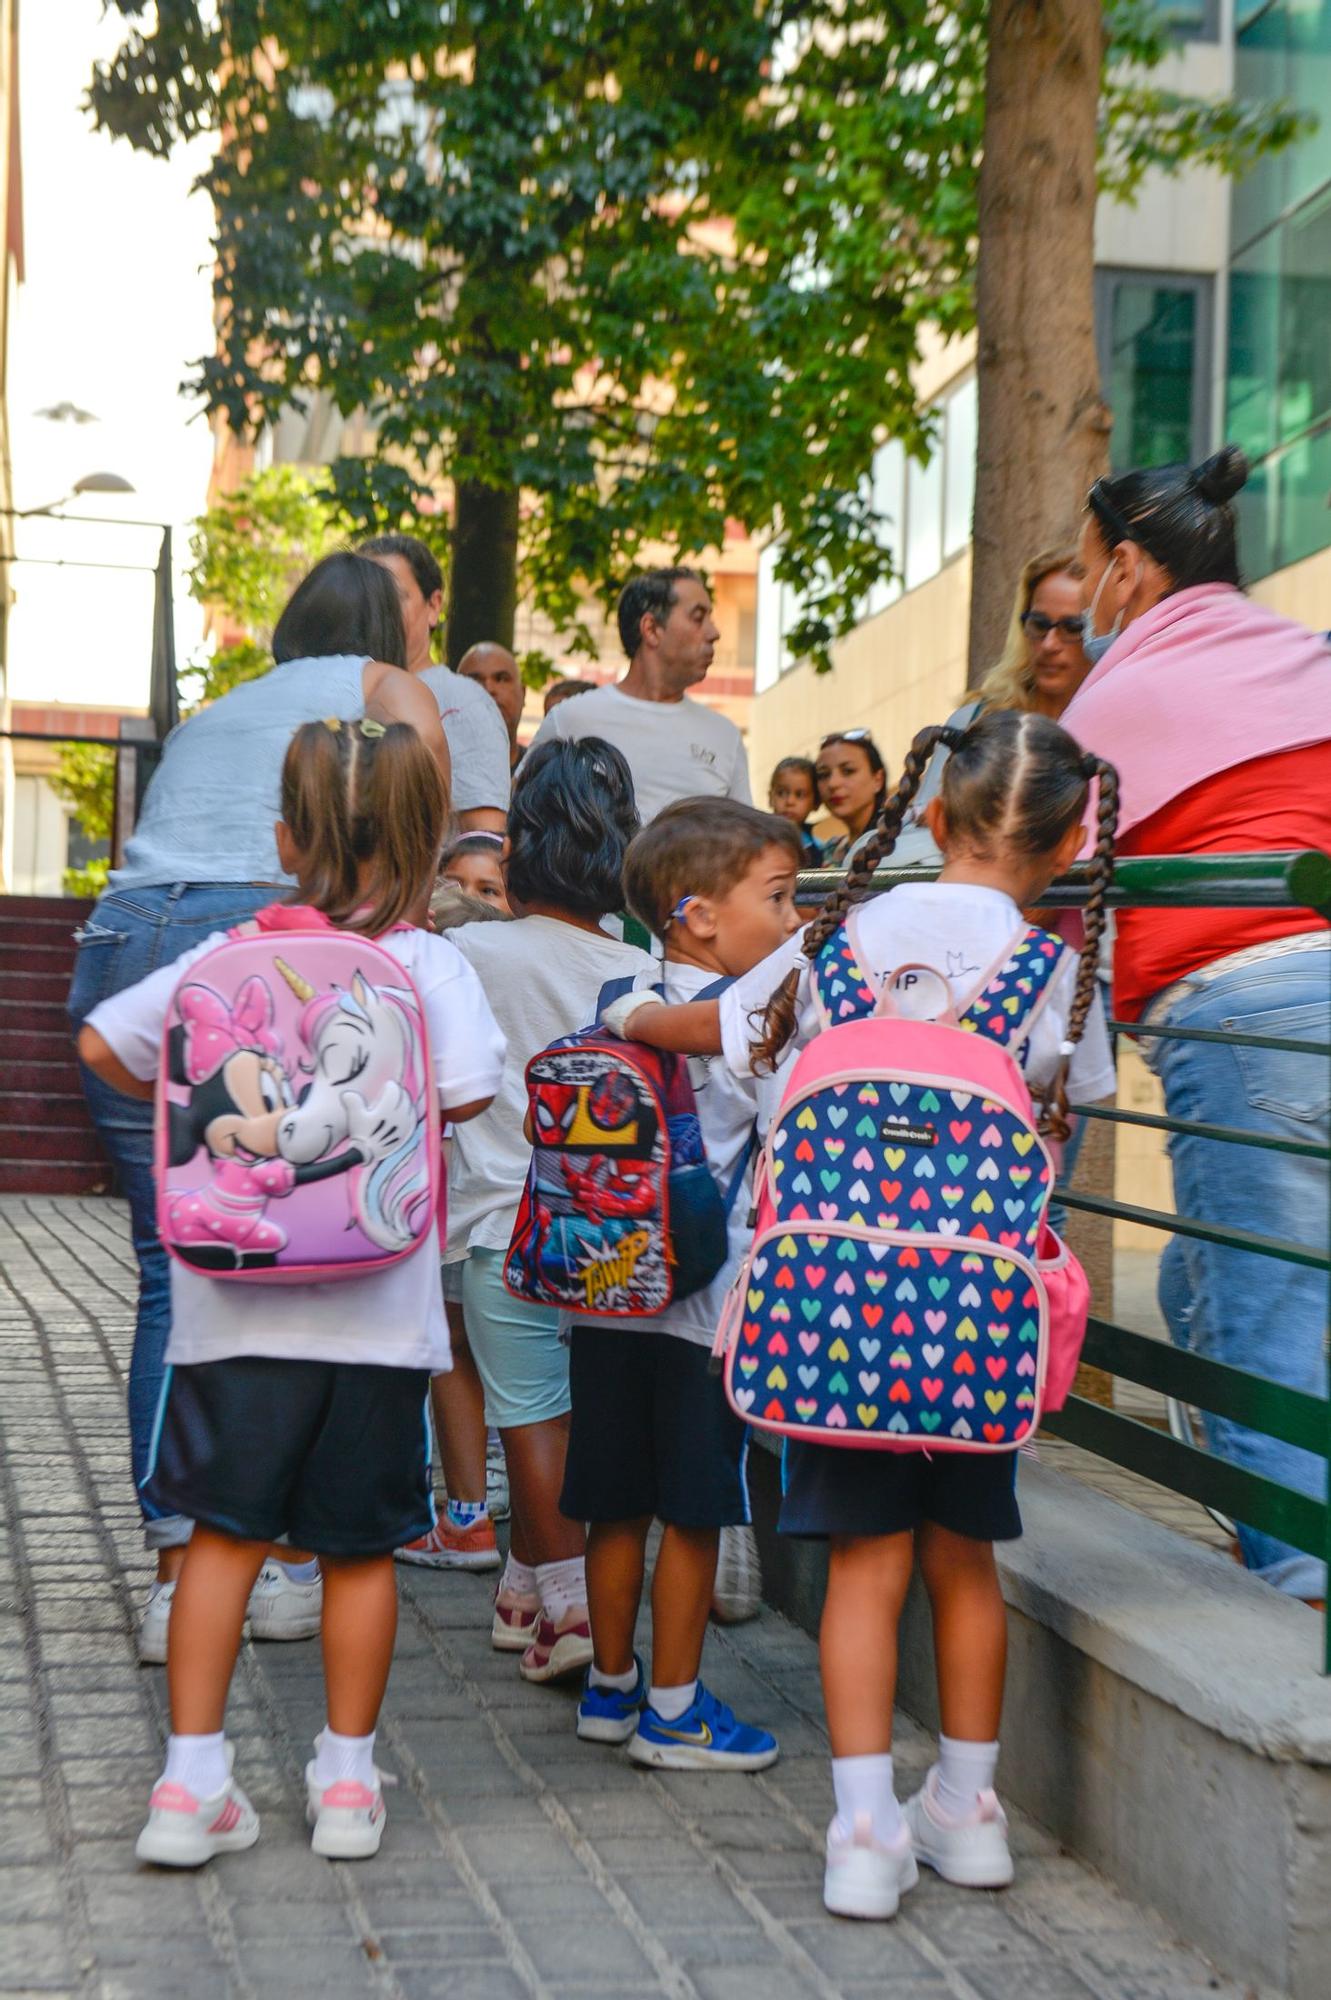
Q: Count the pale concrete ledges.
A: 1